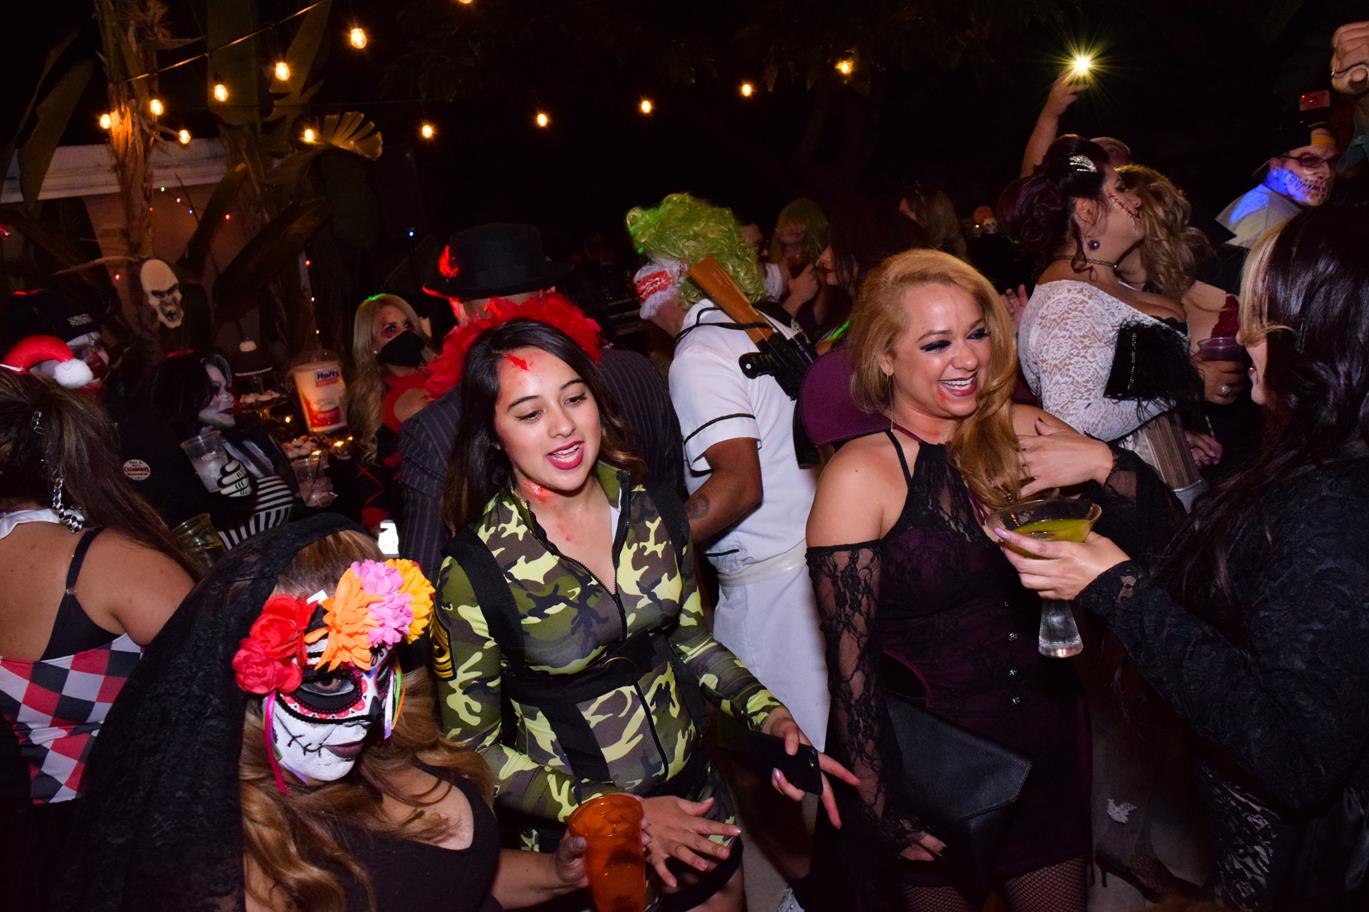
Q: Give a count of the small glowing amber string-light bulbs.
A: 13